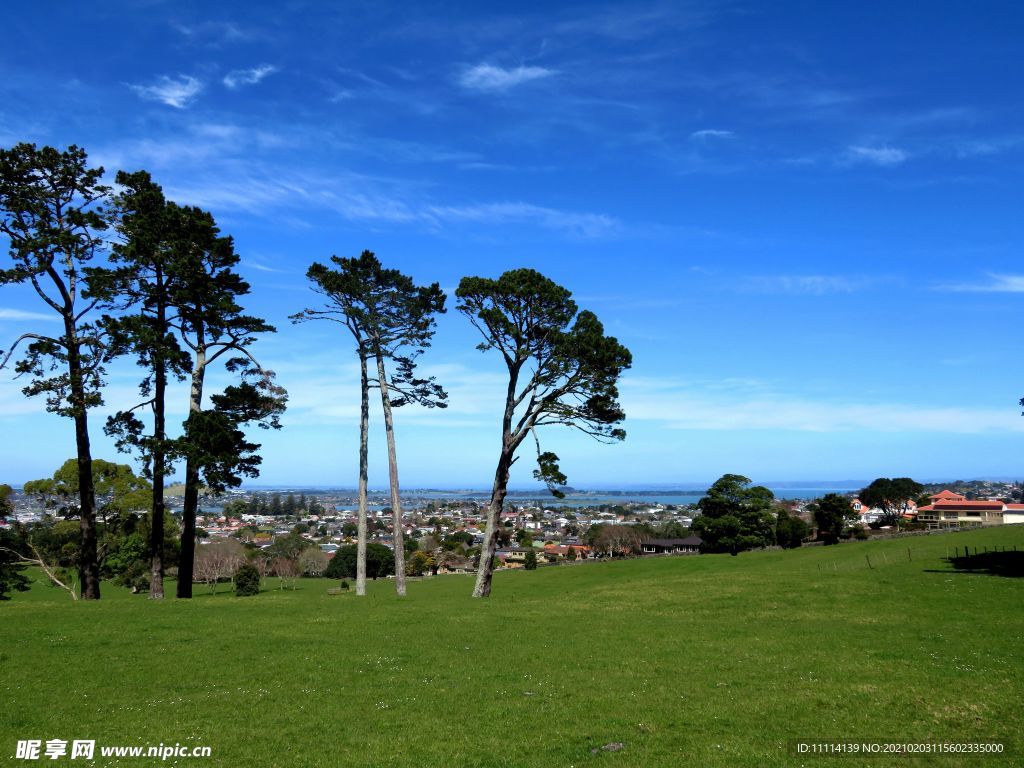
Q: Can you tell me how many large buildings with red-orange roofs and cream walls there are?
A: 1